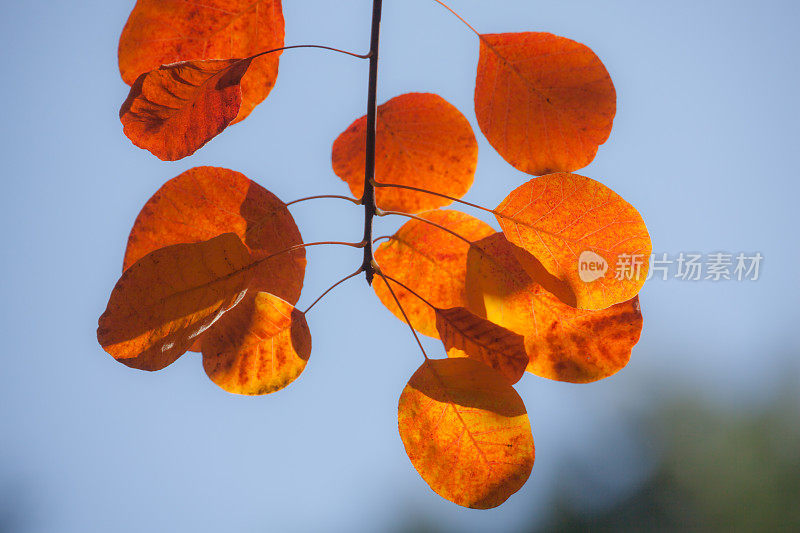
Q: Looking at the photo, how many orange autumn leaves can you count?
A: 12